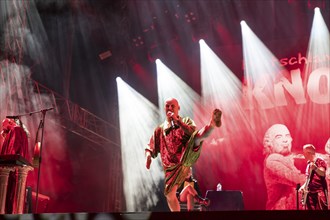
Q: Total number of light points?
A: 5